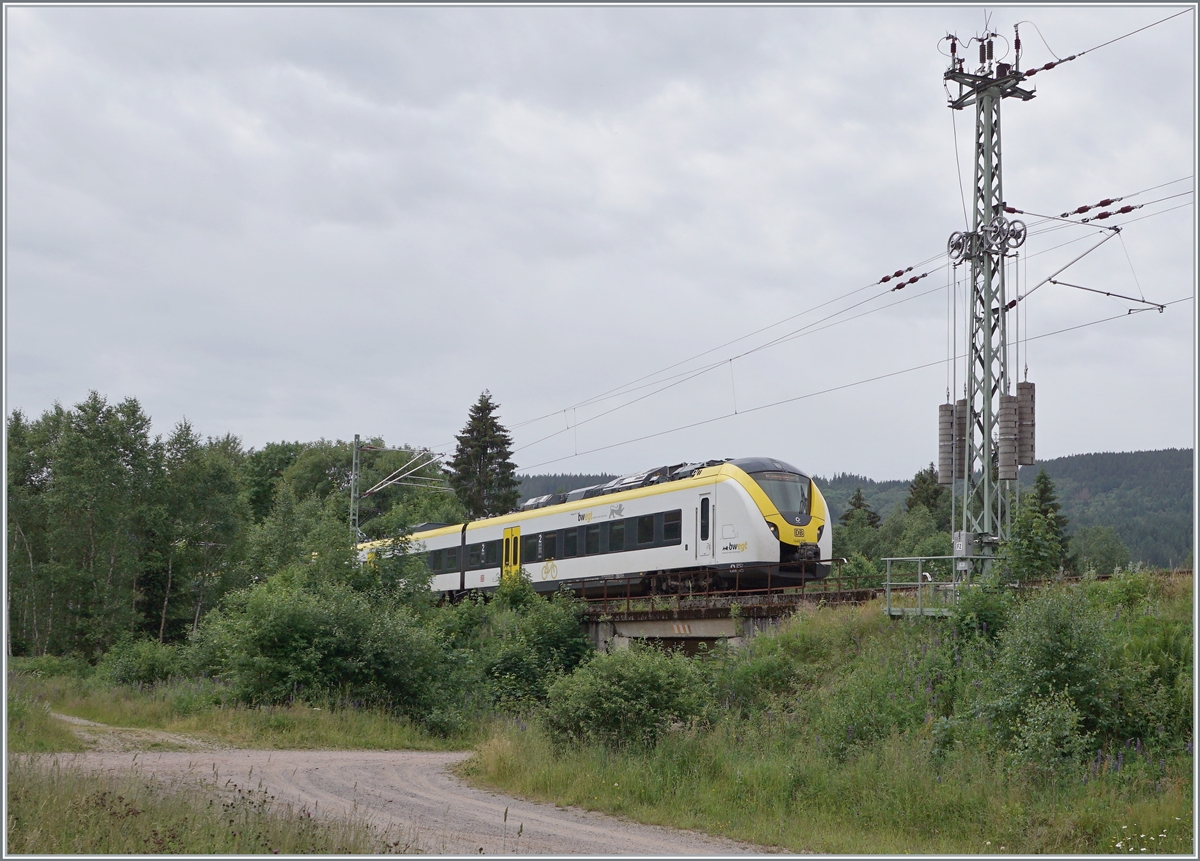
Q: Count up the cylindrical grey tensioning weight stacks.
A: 4